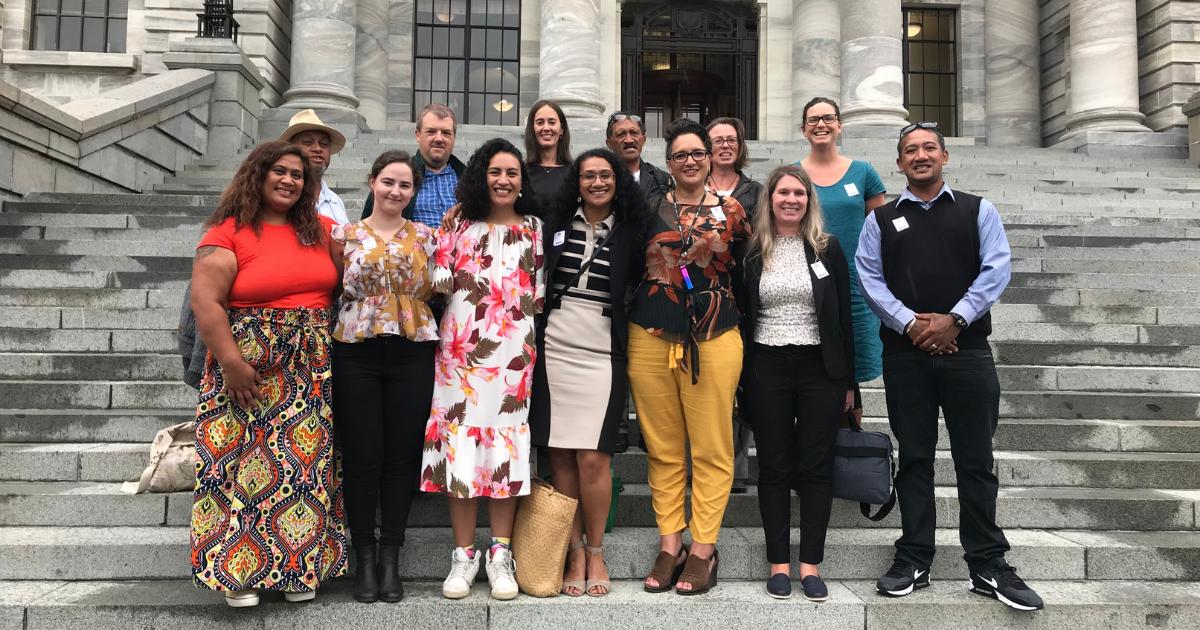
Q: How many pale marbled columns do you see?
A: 7